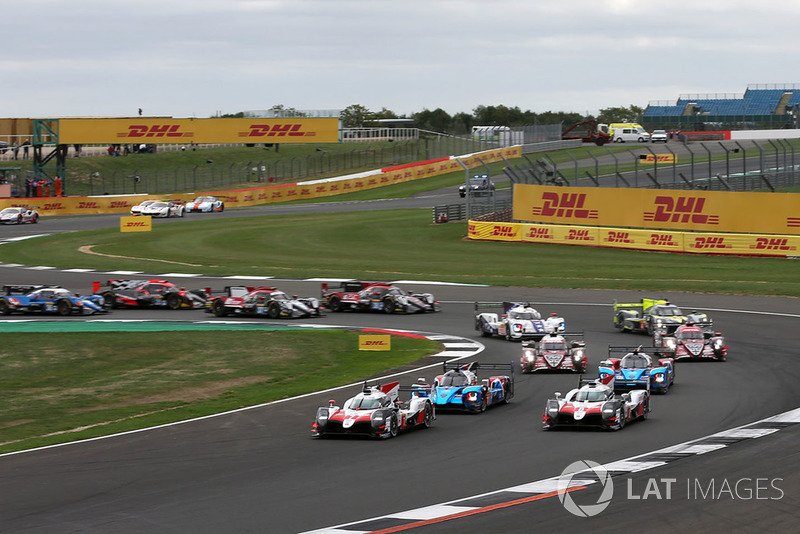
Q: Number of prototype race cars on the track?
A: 12